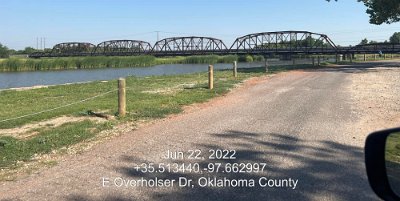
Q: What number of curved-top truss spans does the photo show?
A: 4